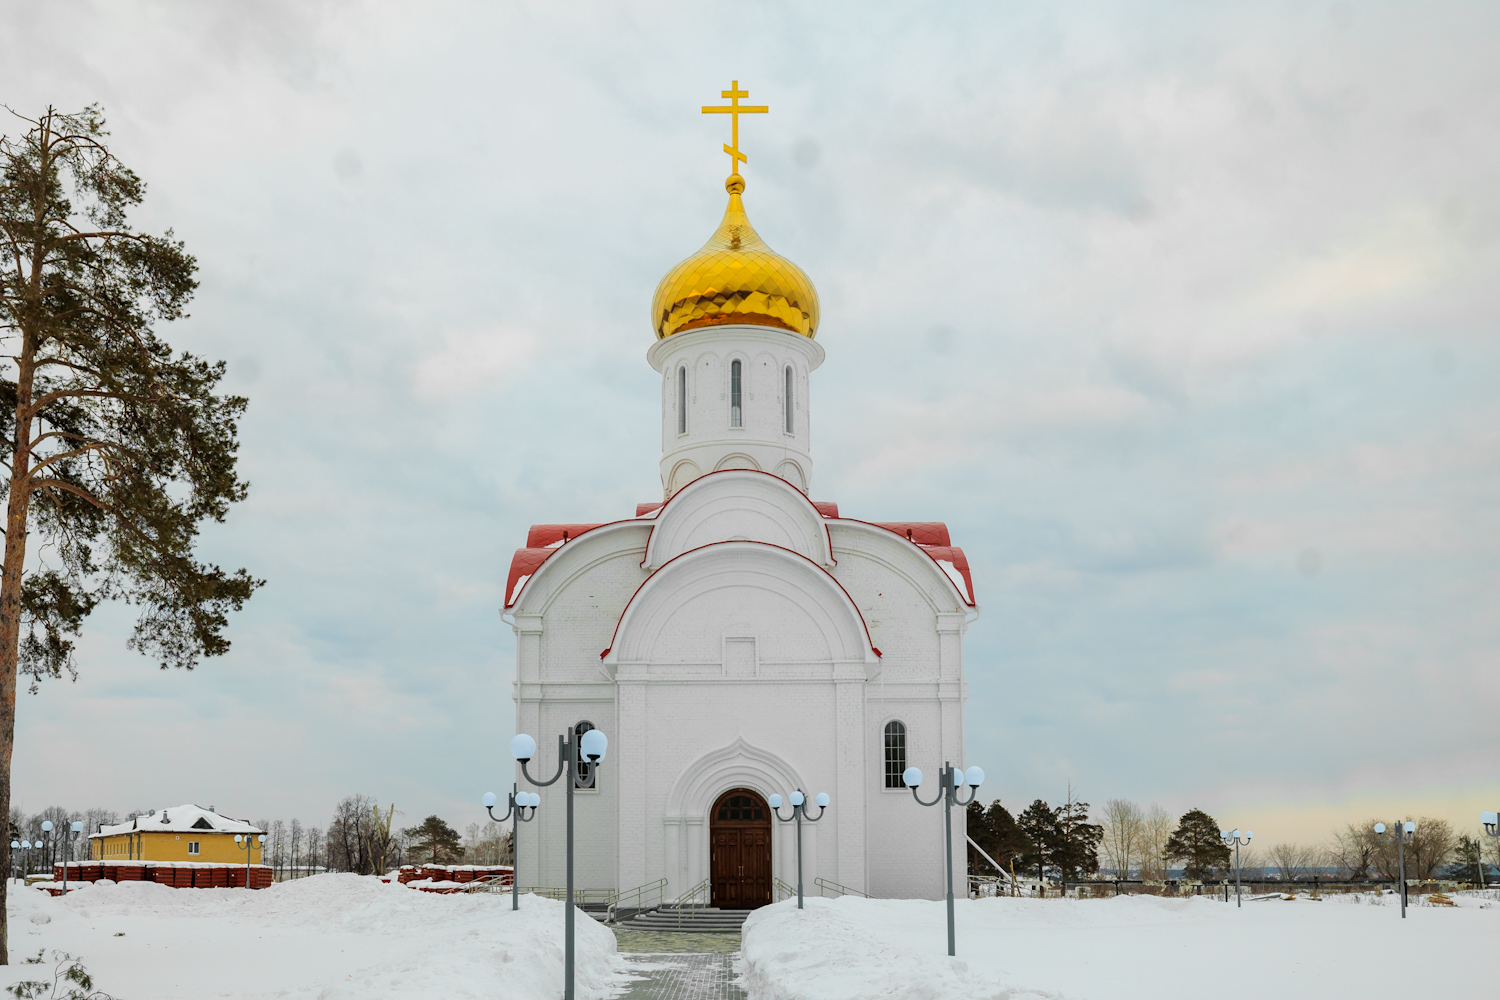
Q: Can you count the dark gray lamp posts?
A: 11